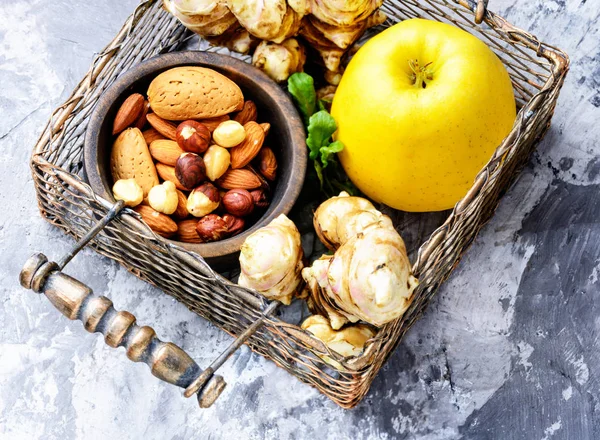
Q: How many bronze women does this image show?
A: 0